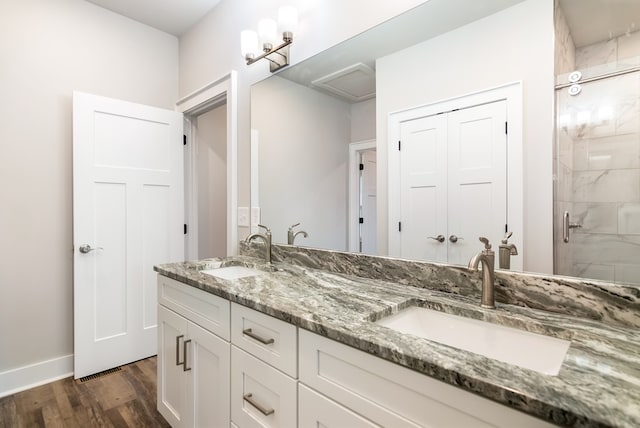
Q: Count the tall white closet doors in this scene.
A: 2